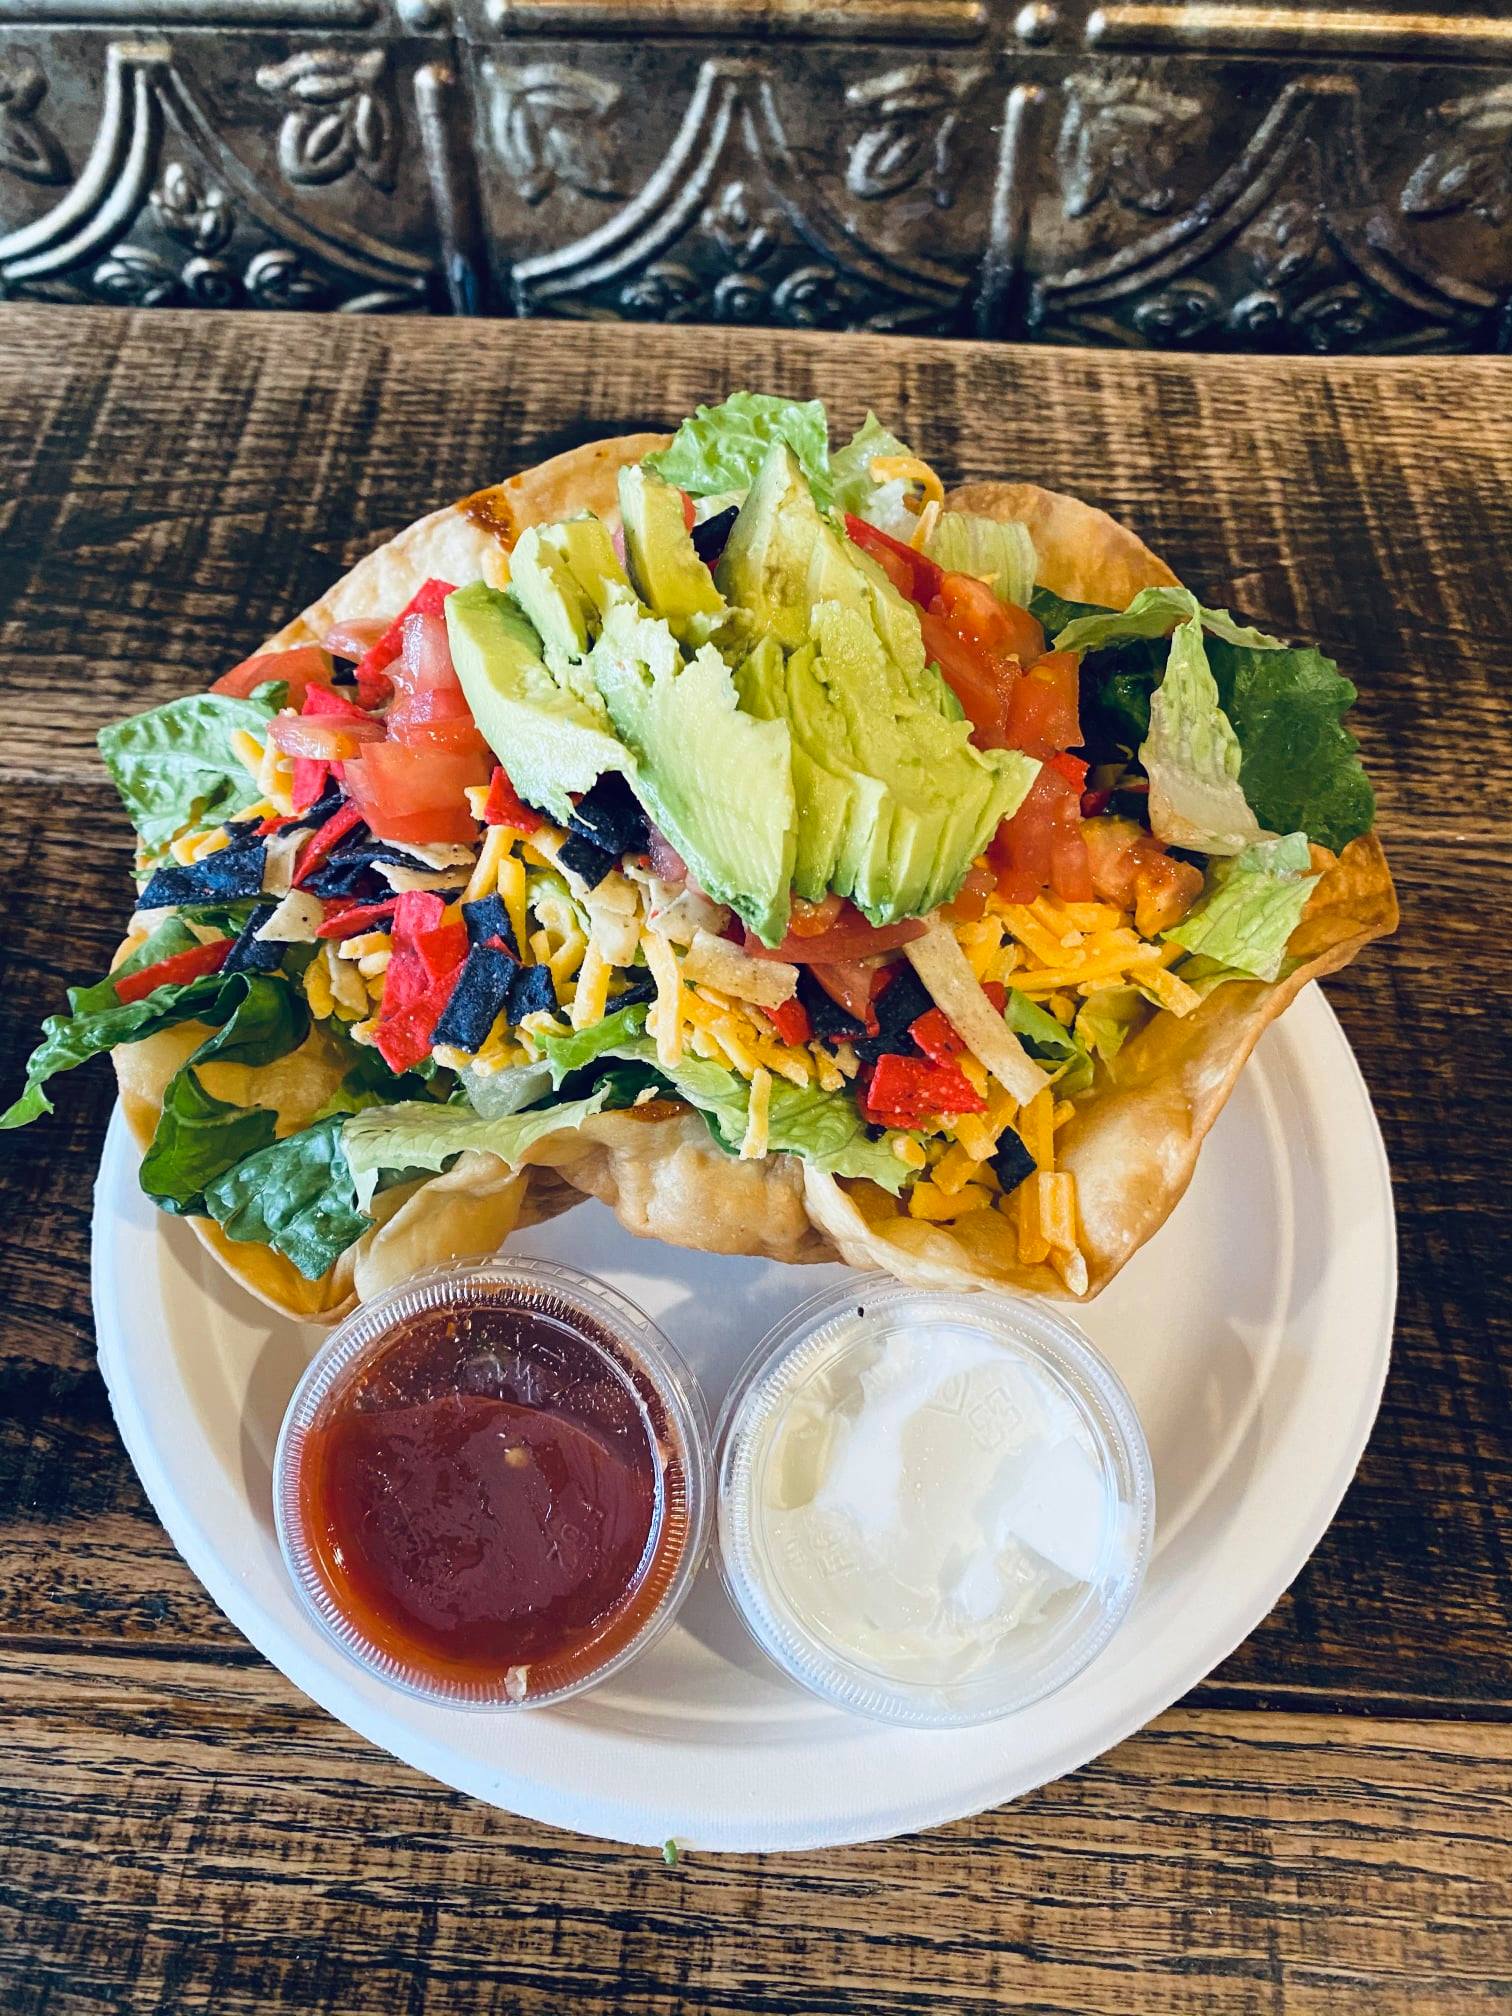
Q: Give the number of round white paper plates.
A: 1